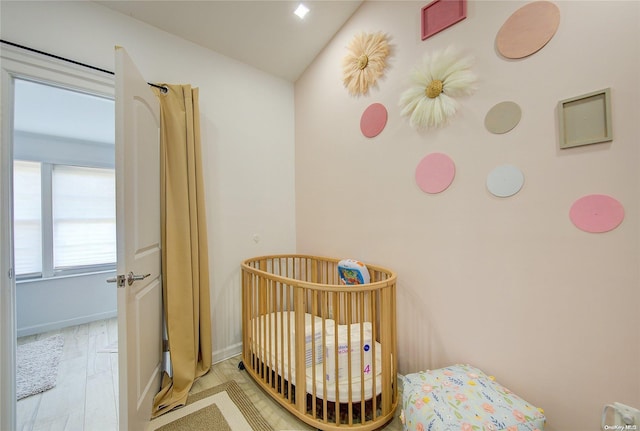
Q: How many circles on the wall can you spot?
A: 6